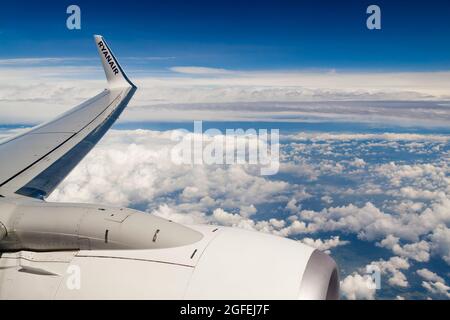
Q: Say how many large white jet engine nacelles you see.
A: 1